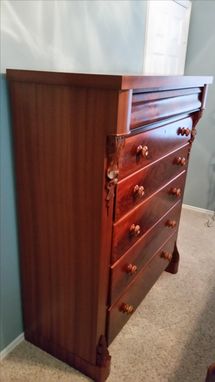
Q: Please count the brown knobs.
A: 10